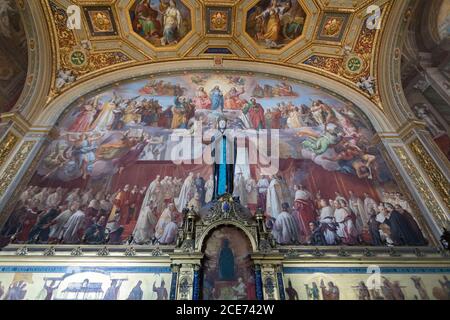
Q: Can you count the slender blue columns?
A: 4